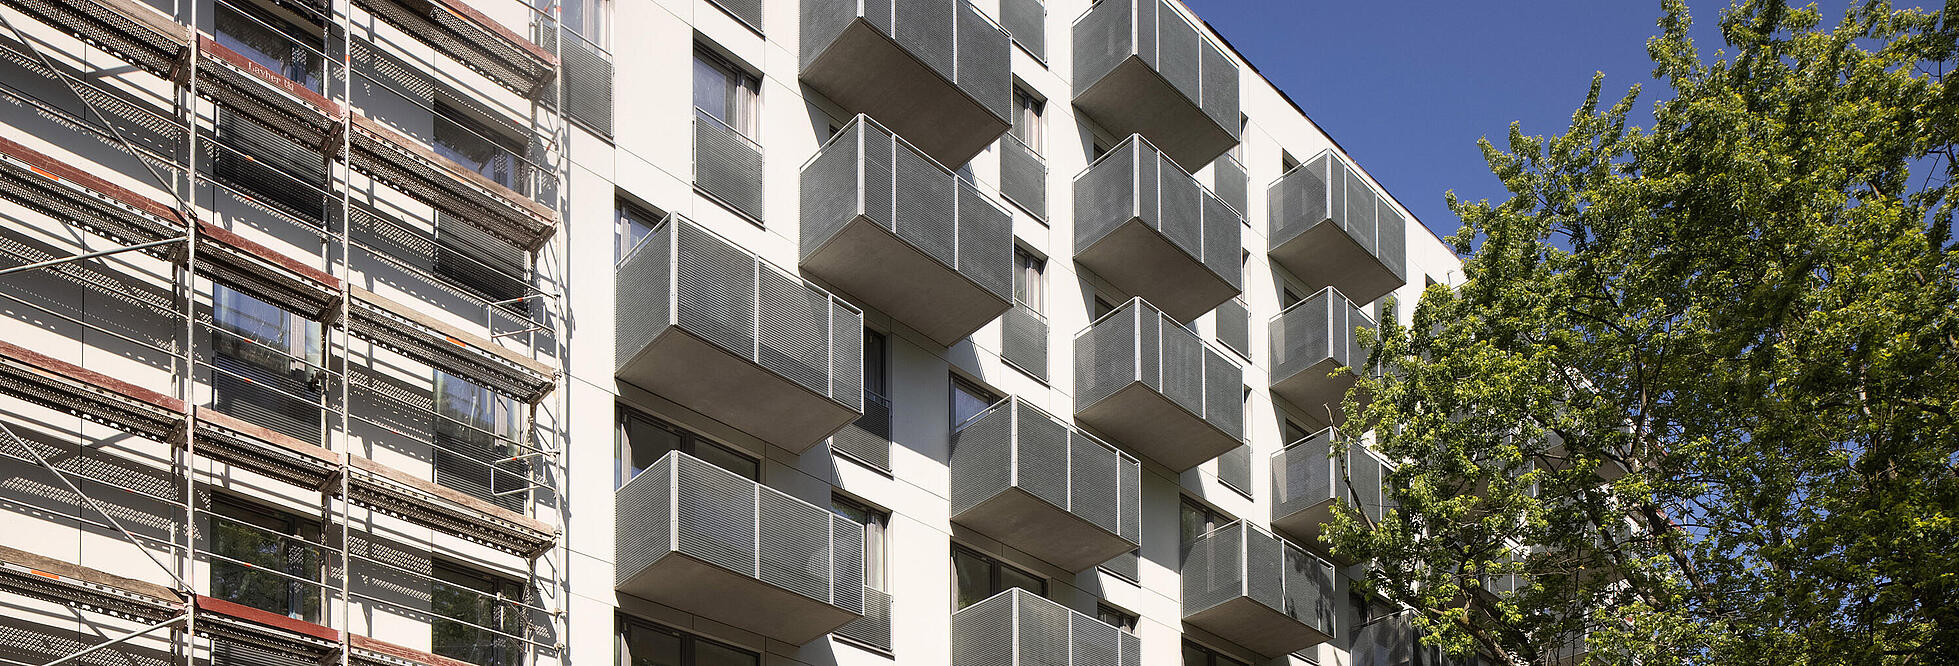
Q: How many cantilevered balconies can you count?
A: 14